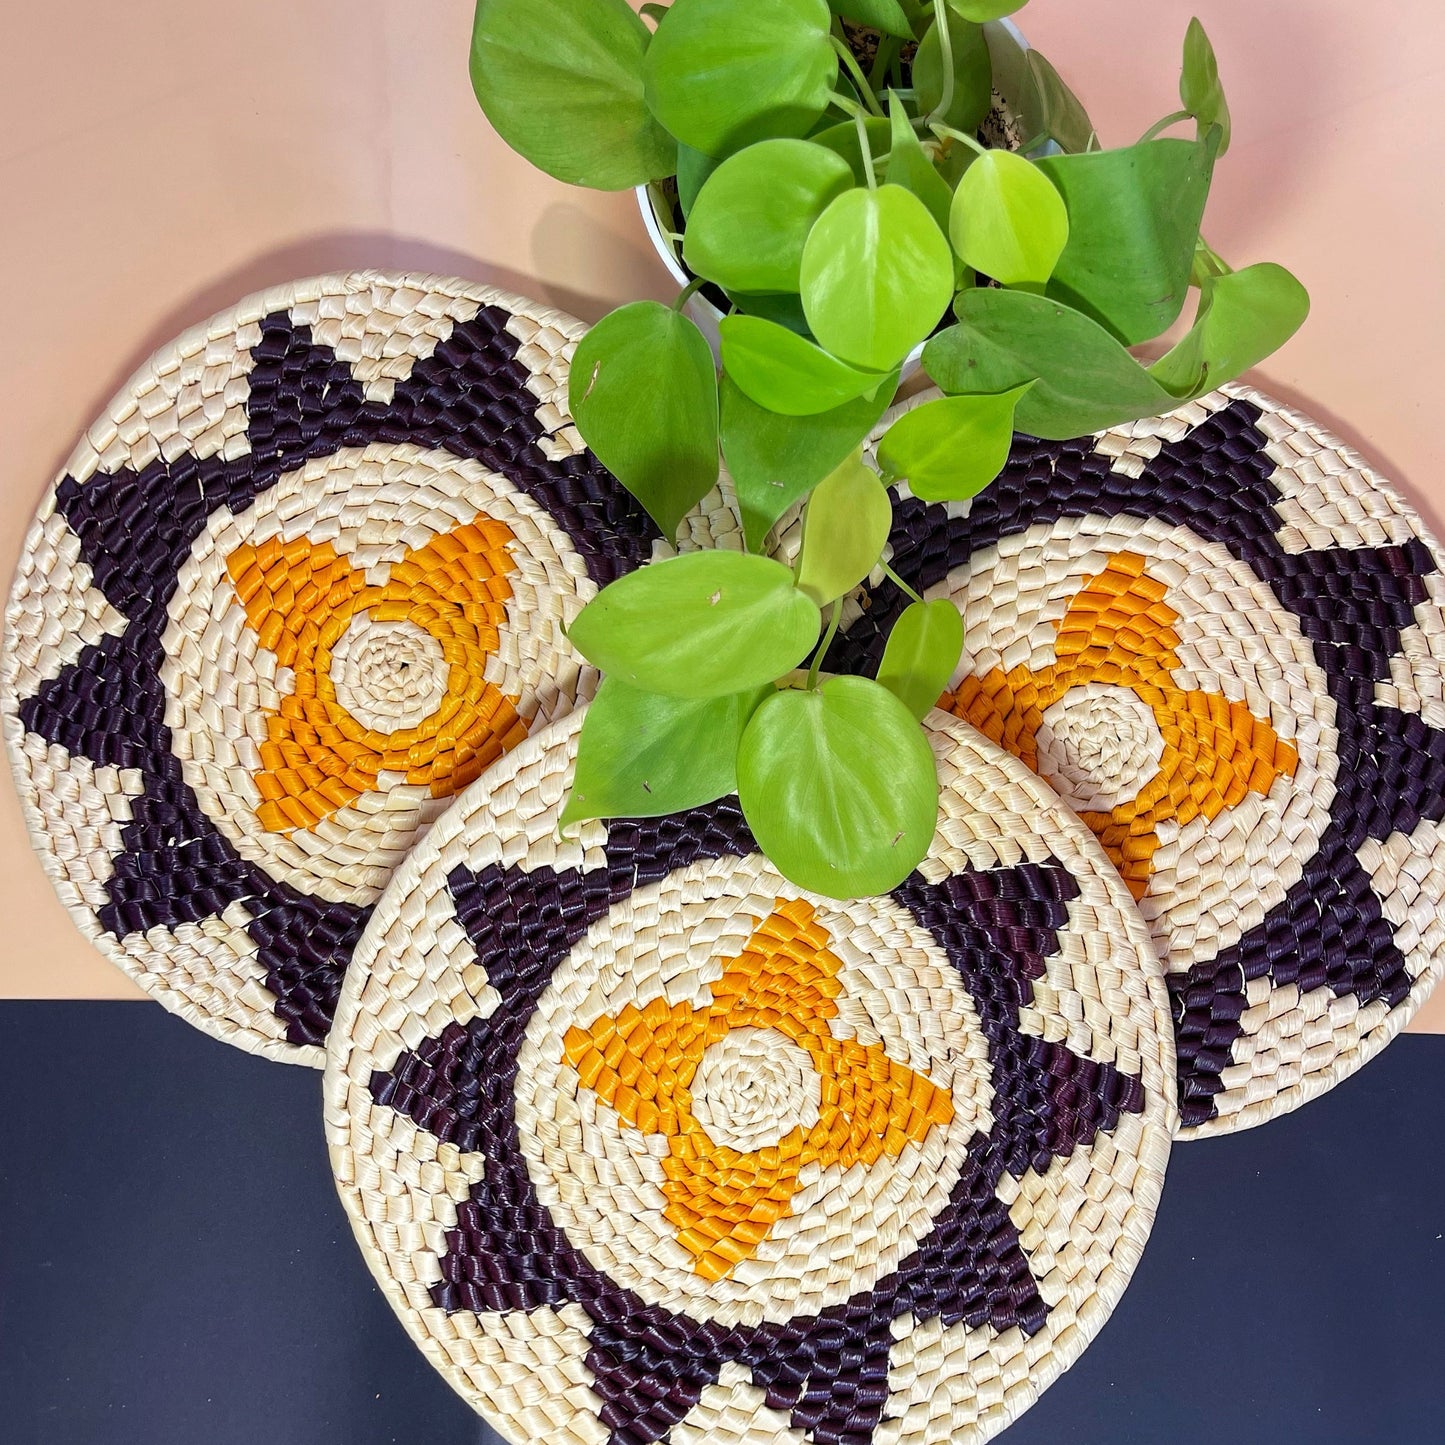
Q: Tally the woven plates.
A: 3